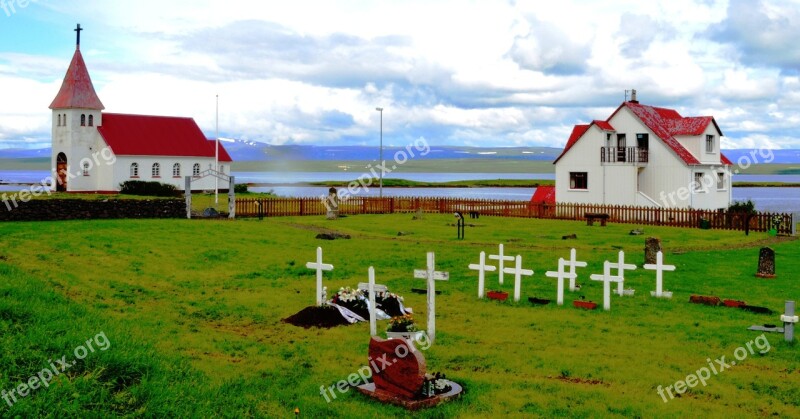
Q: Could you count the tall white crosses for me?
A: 11